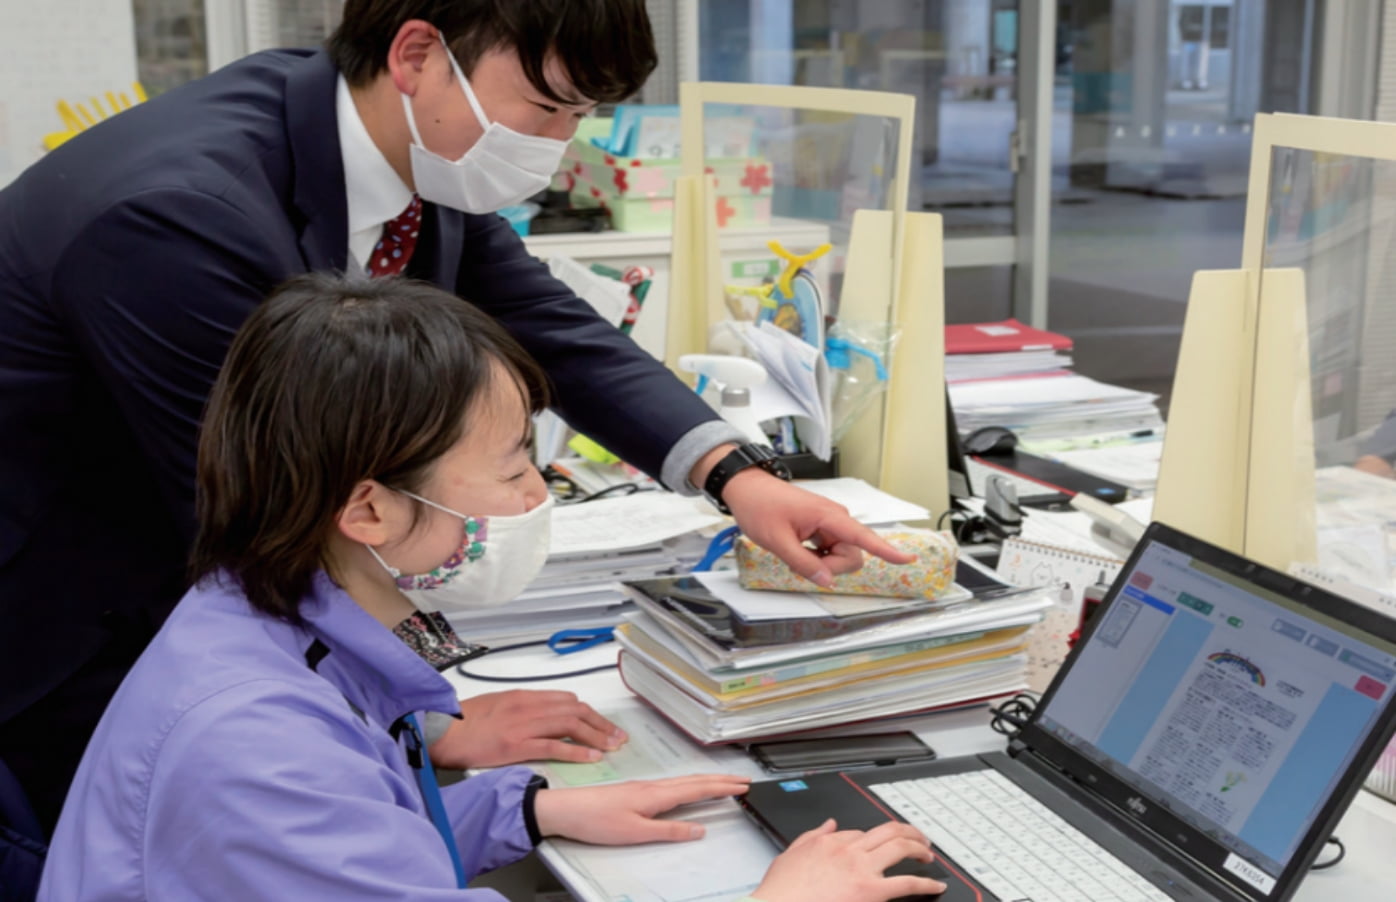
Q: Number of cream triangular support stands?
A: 3